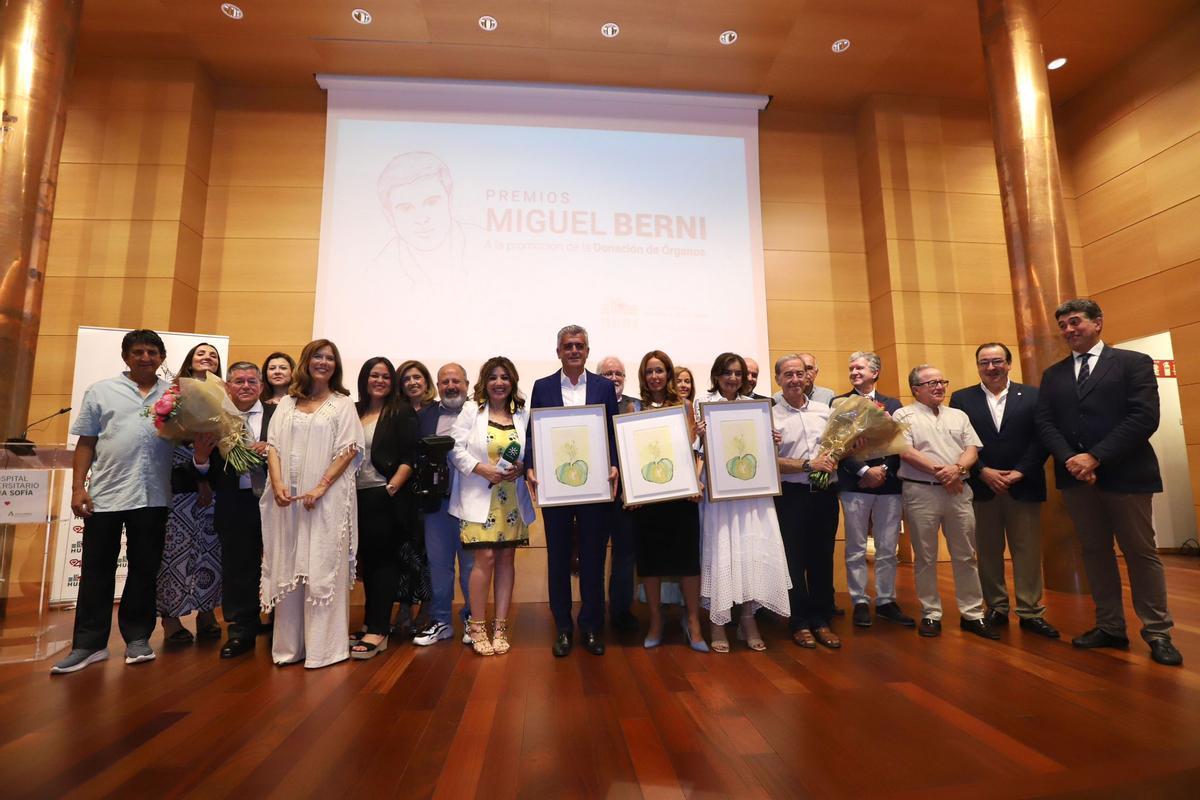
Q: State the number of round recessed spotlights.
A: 7